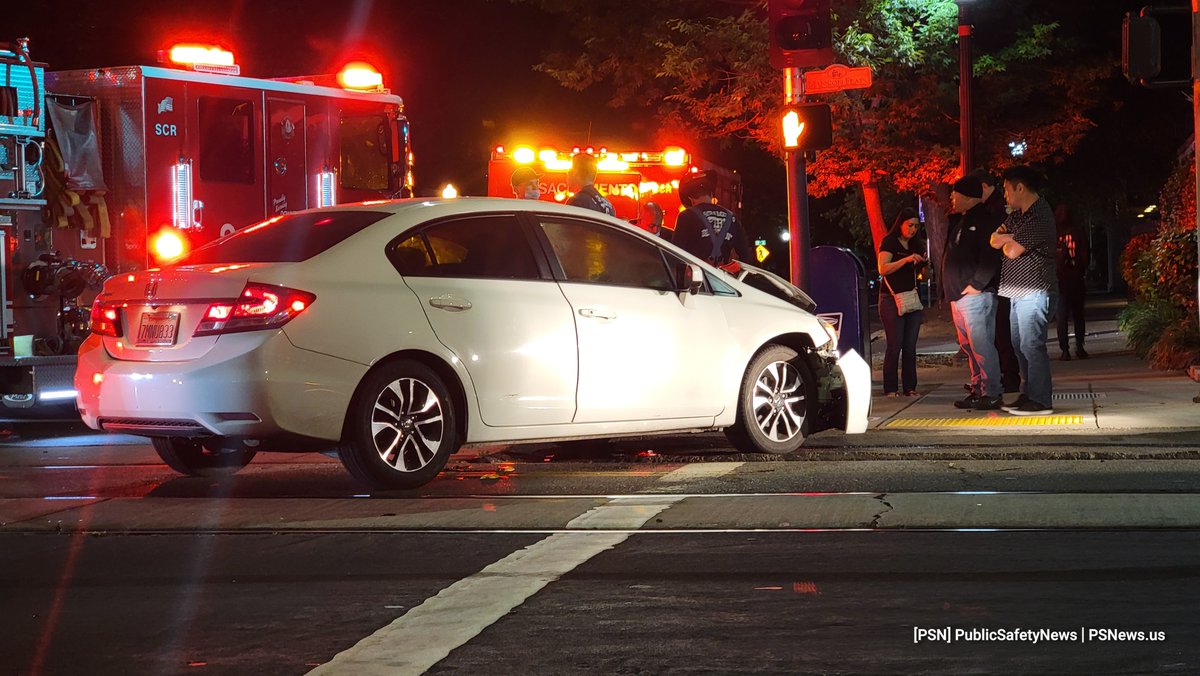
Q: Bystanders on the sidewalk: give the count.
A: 5